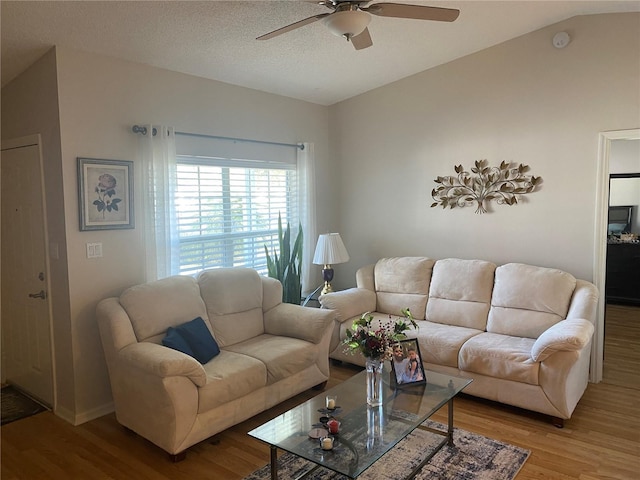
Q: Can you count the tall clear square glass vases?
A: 1